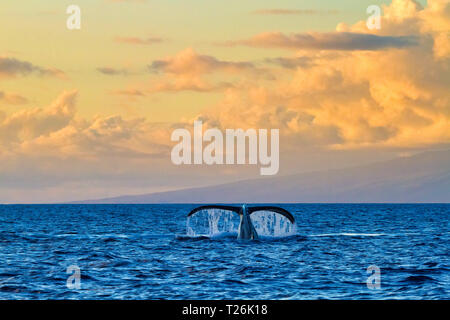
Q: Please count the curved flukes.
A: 2